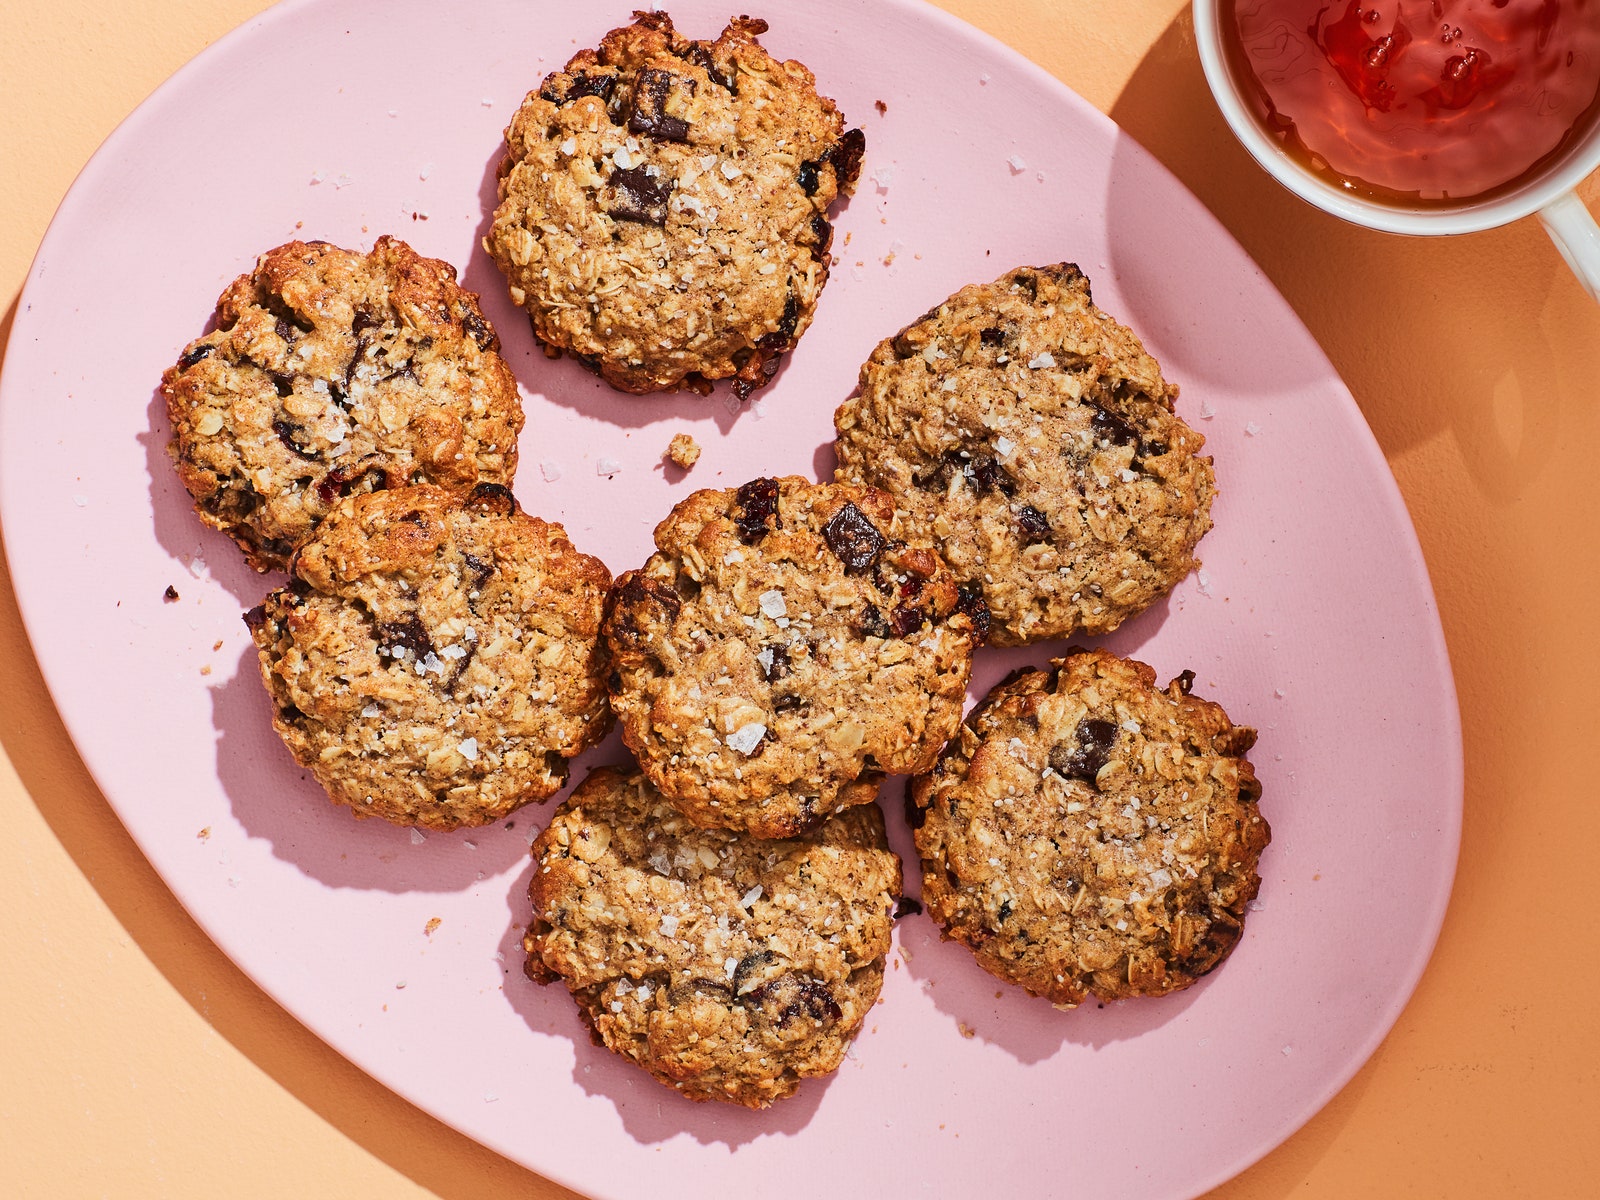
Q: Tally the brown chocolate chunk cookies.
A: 7